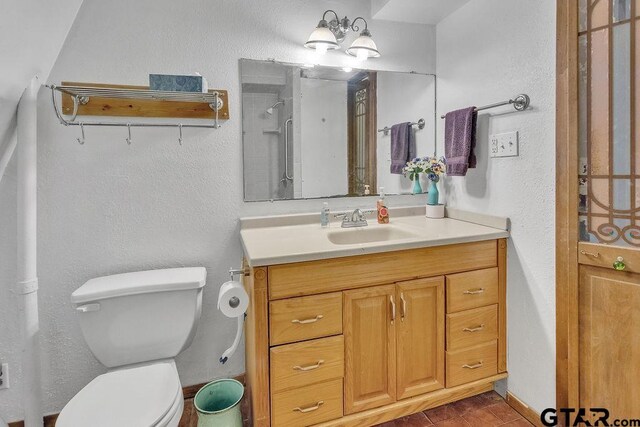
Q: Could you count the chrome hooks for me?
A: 3